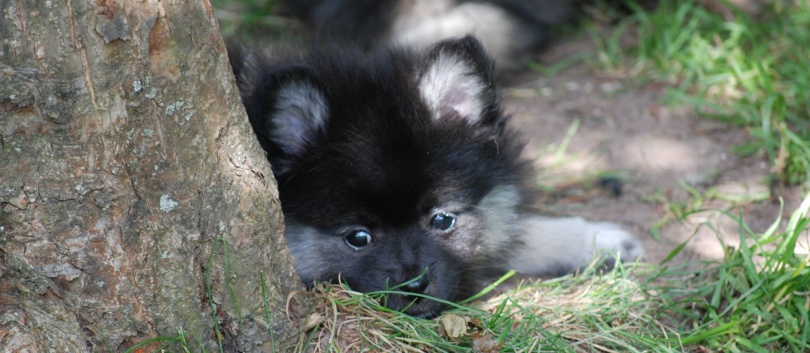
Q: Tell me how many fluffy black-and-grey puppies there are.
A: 1